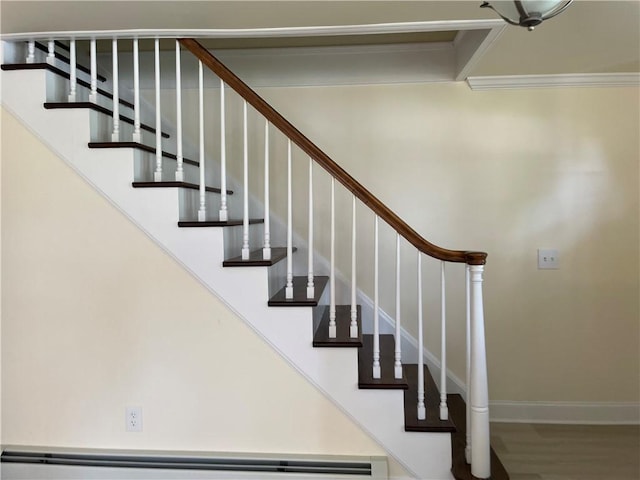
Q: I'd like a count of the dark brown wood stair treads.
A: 13